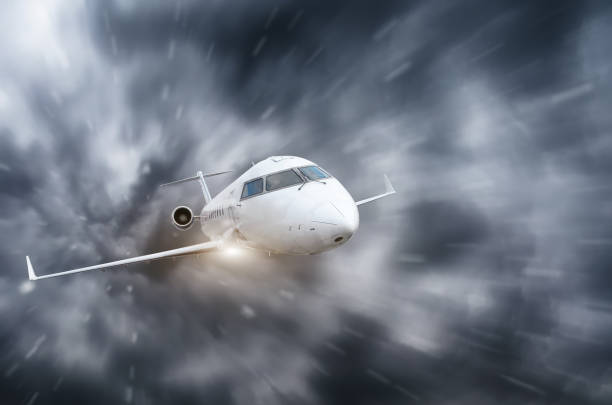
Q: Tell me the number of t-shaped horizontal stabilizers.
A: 1